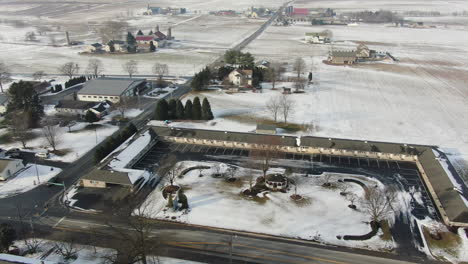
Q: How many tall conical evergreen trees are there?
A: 6